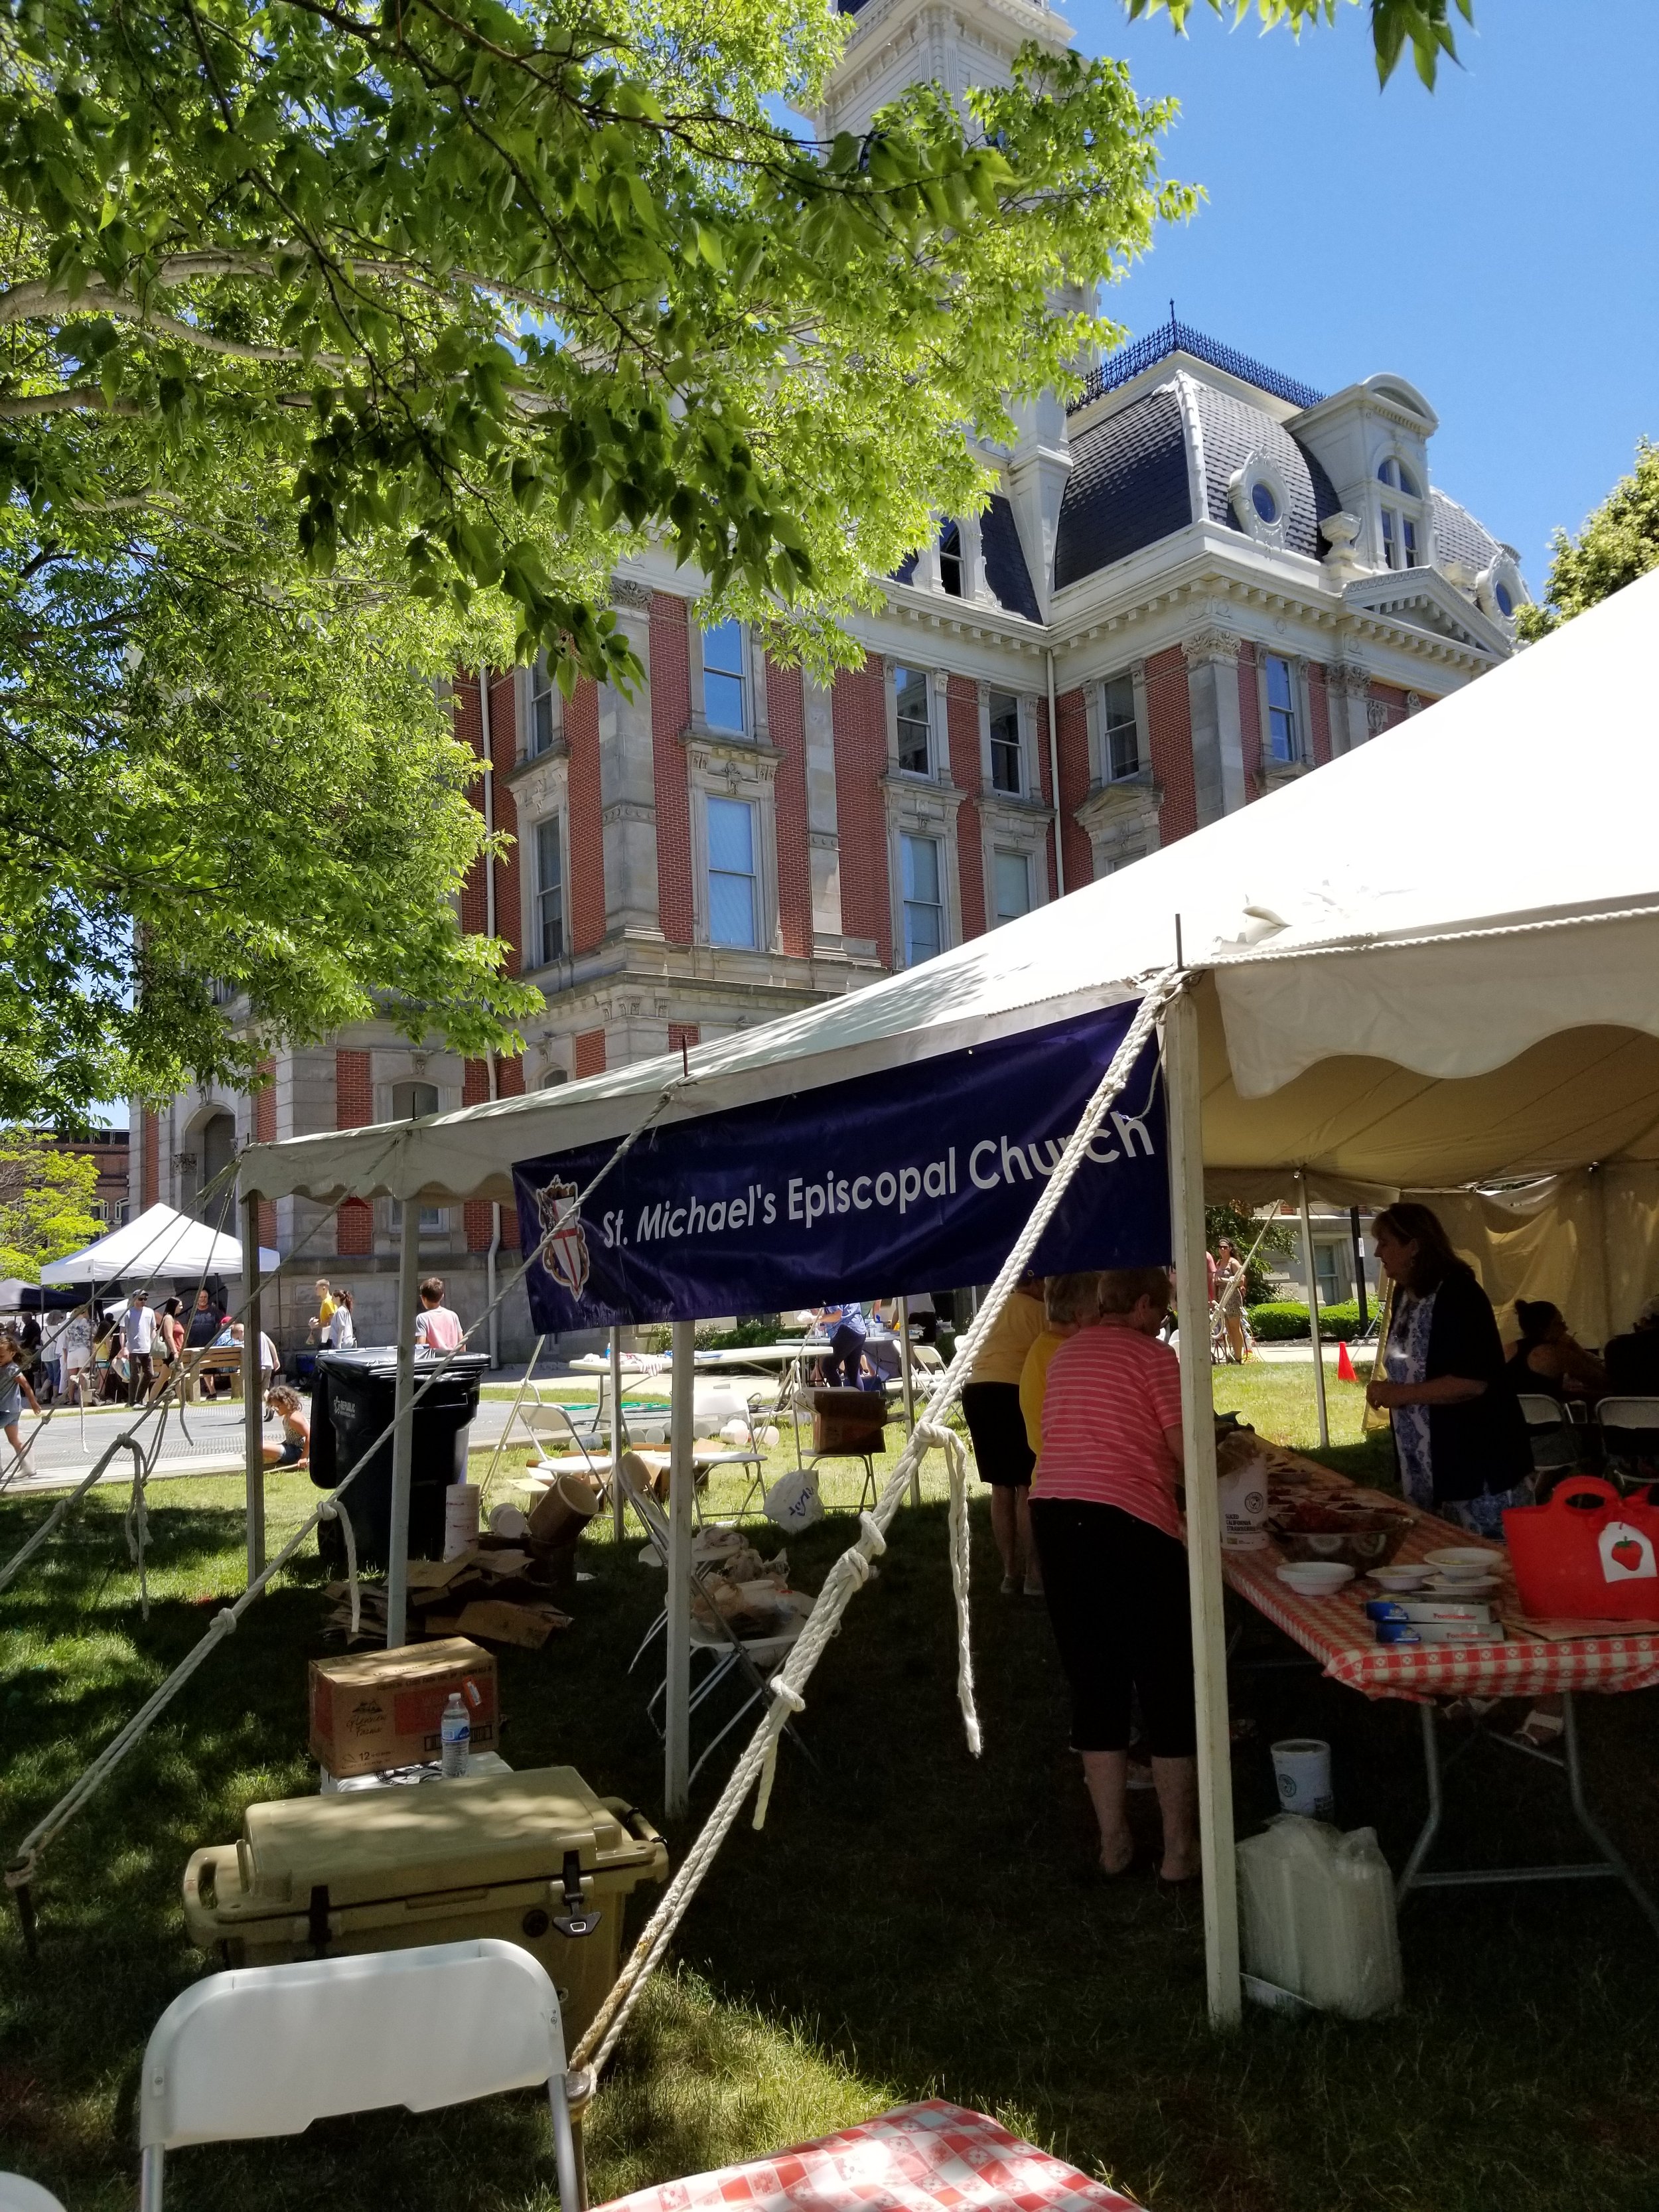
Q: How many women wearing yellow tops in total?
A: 2